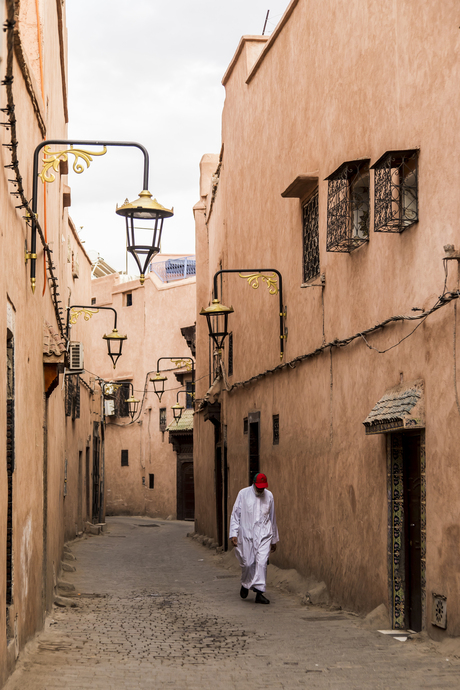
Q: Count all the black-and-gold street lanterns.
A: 6